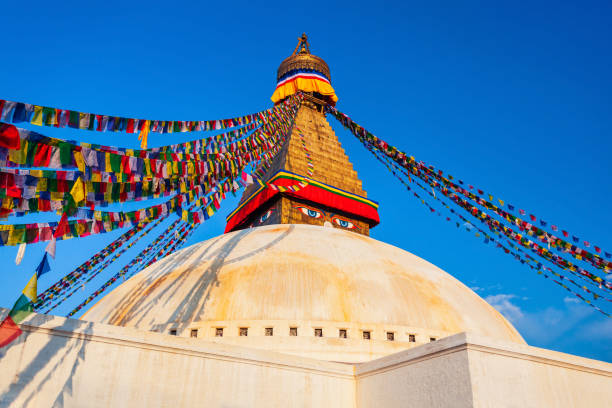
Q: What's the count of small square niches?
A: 12